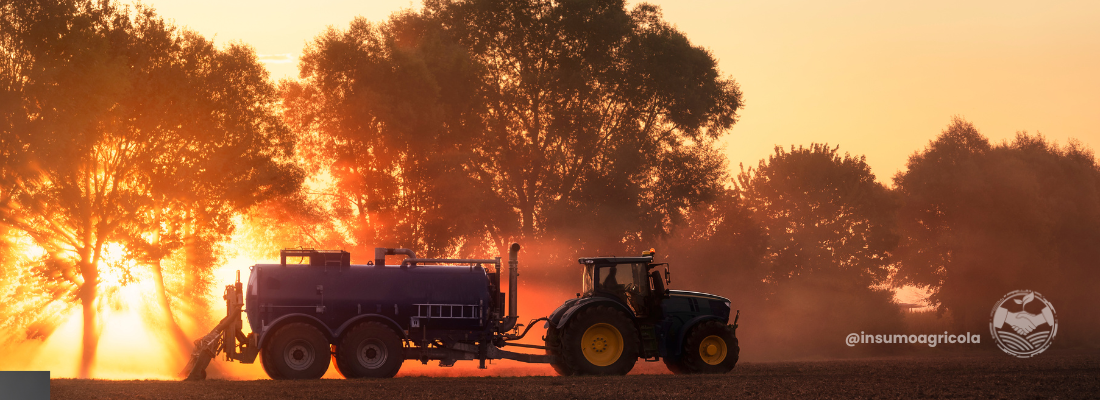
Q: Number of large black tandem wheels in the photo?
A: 2